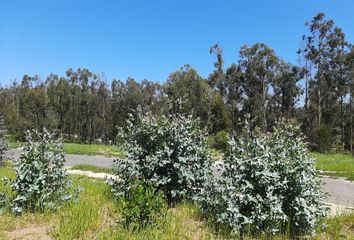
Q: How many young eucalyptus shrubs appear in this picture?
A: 3